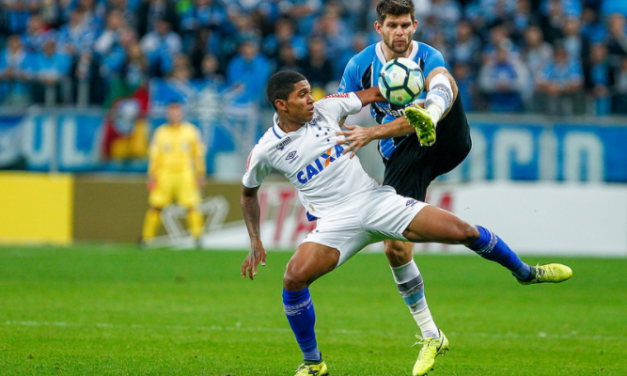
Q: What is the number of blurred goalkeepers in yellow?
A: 1